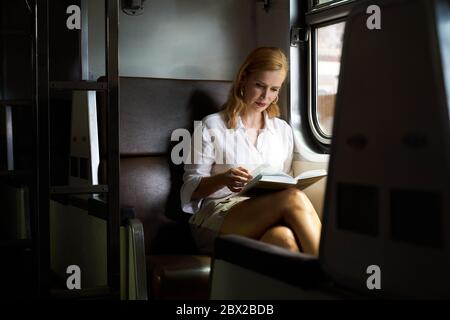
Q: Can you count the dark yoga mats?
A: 0